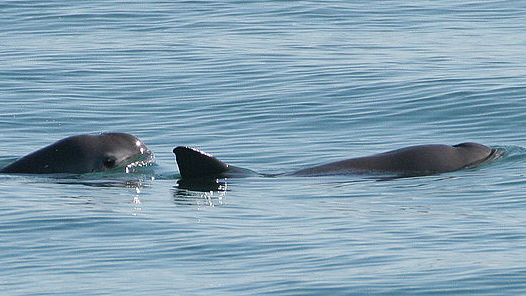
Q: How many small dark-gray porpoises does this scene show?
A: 2